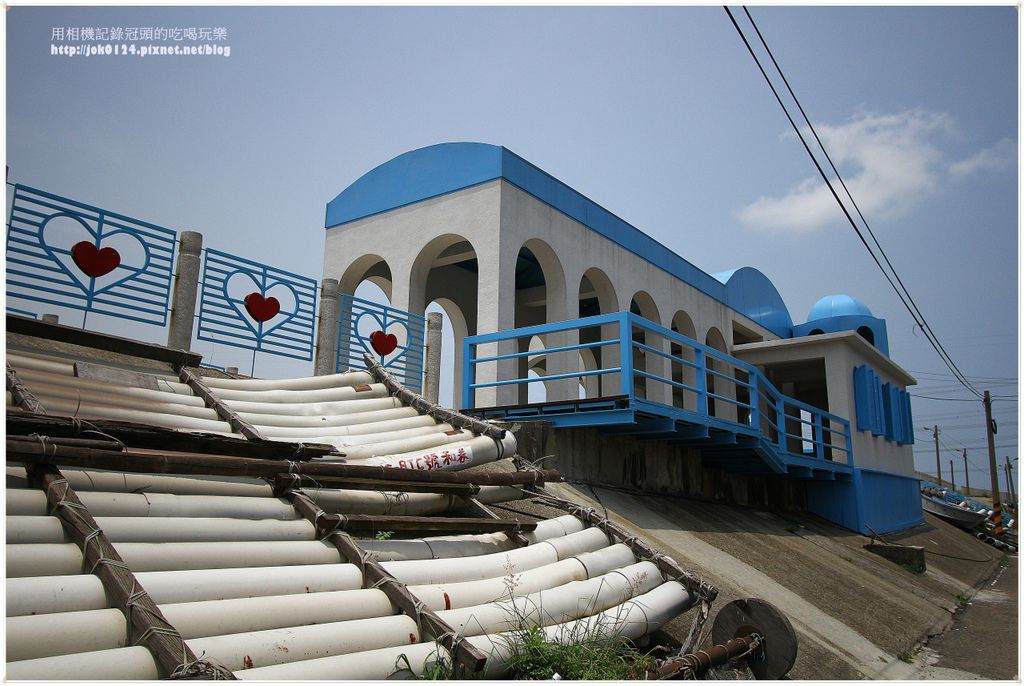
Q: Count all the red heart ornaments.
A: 3